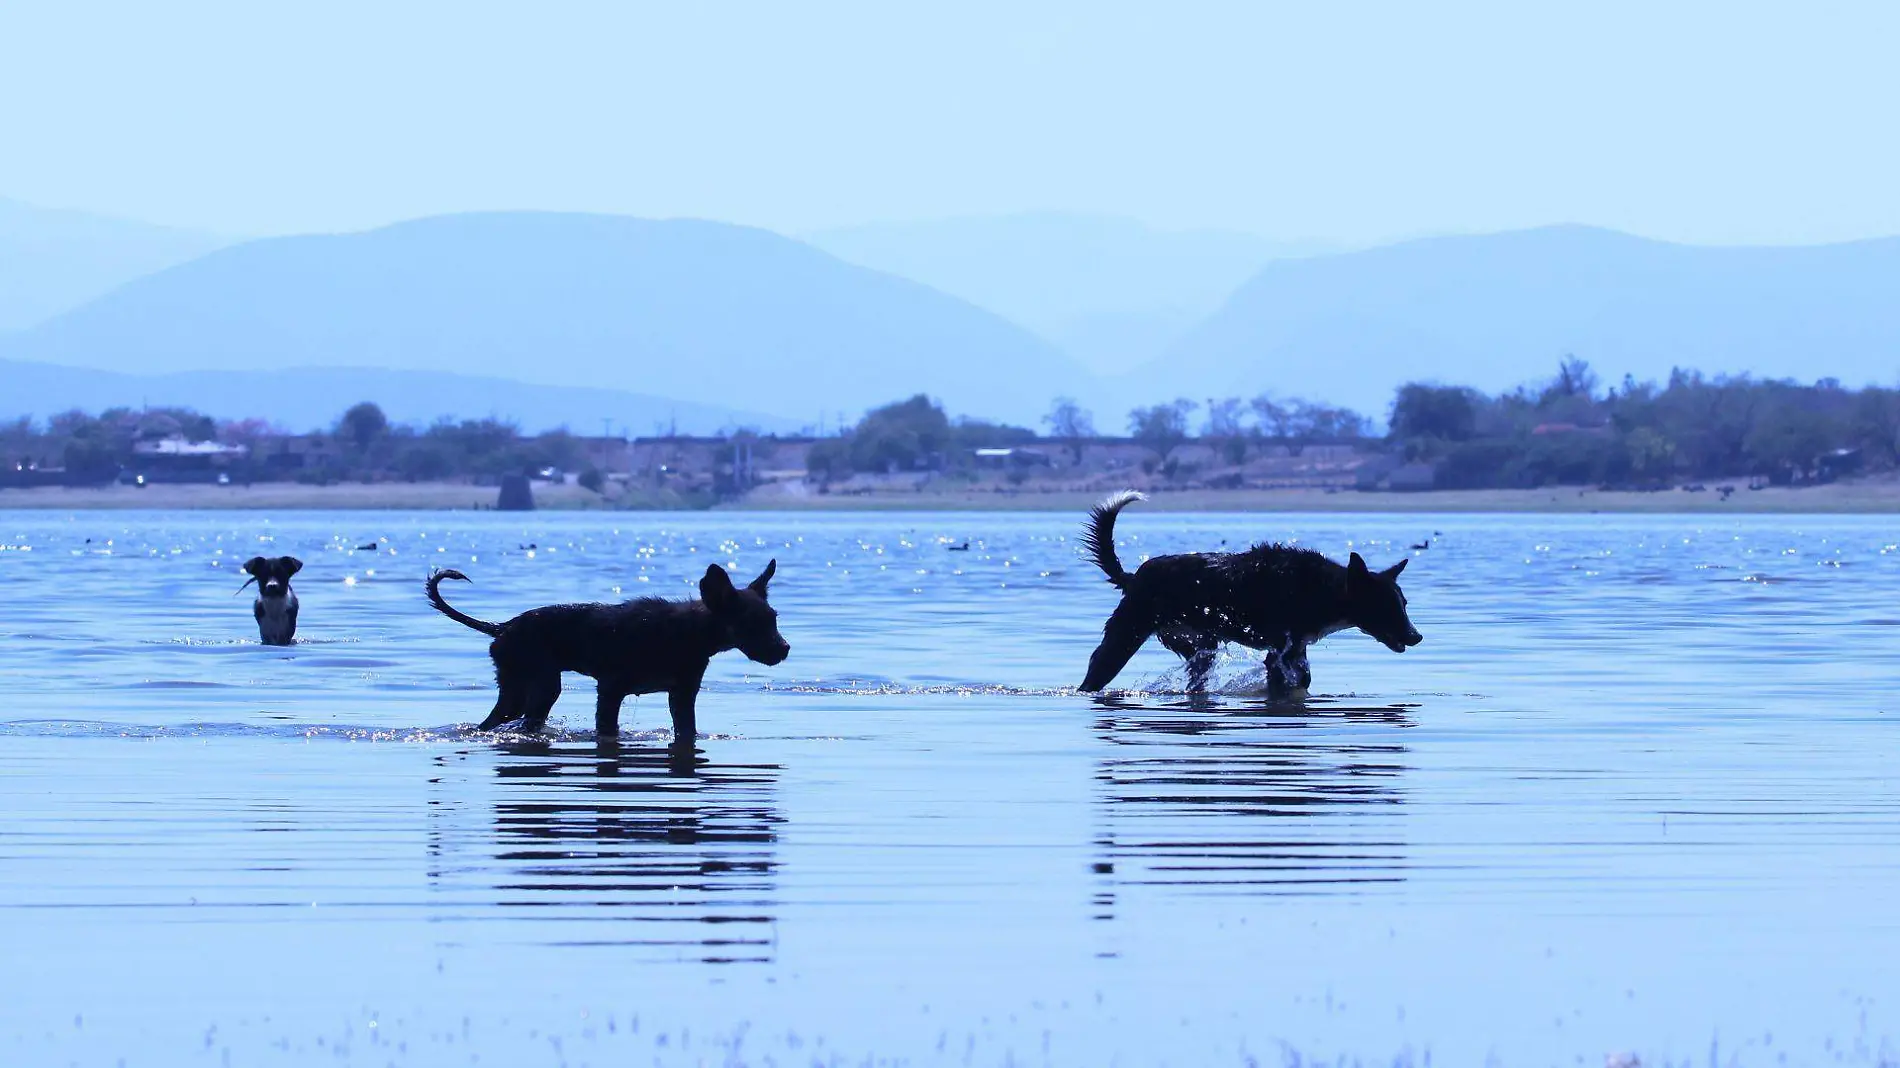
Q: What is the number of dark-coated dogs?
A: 3